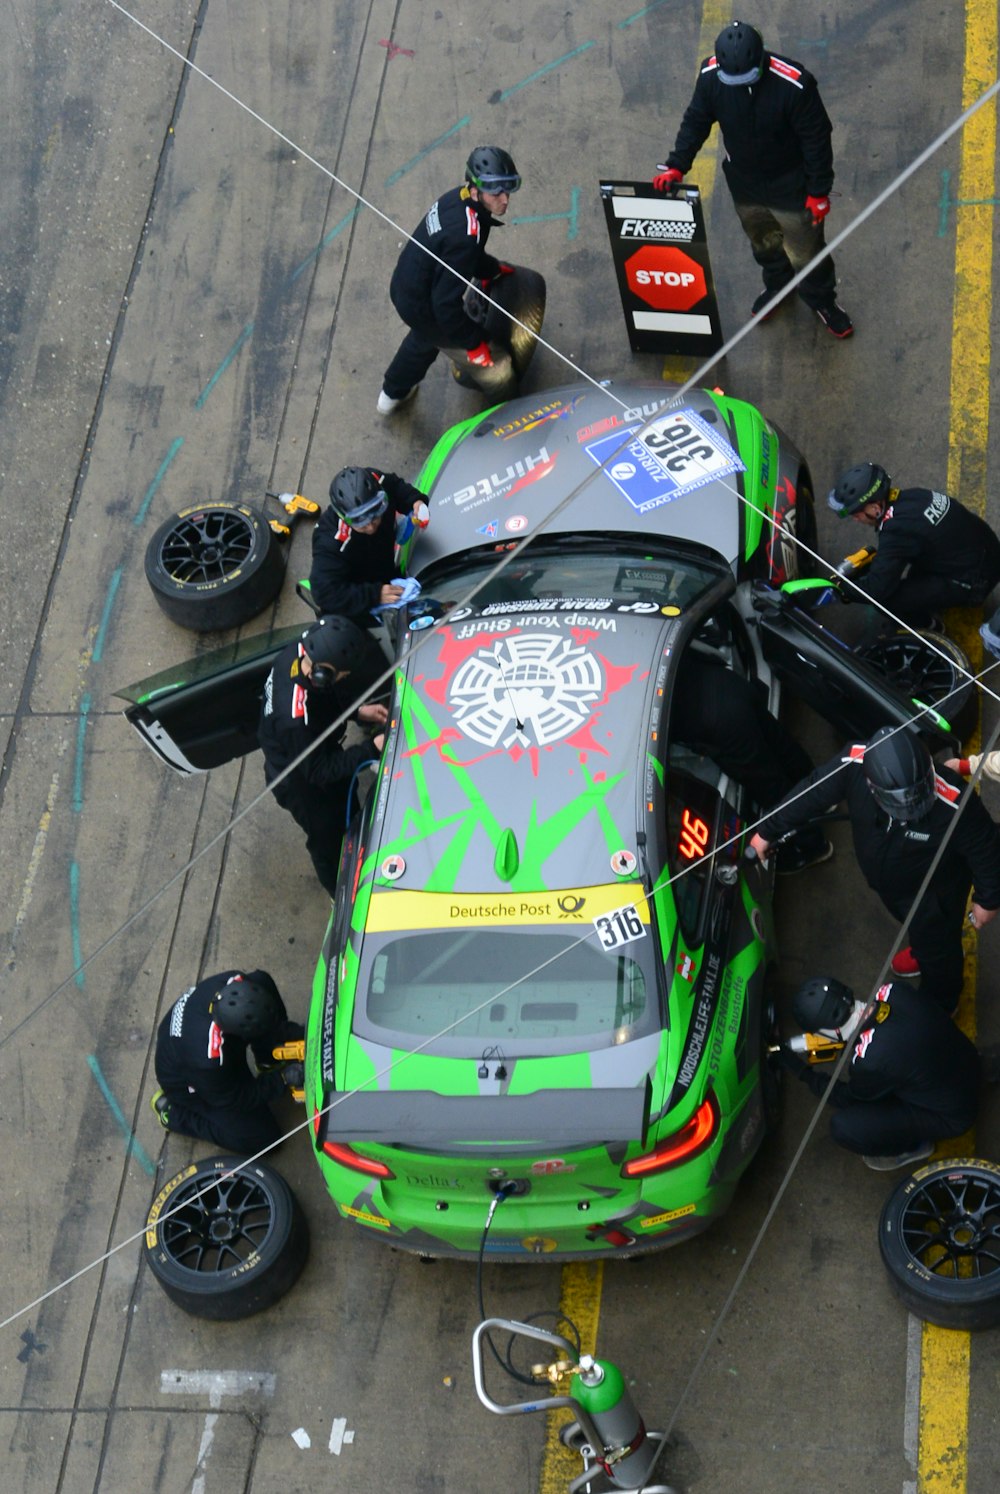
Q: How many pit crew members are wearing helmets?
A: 8